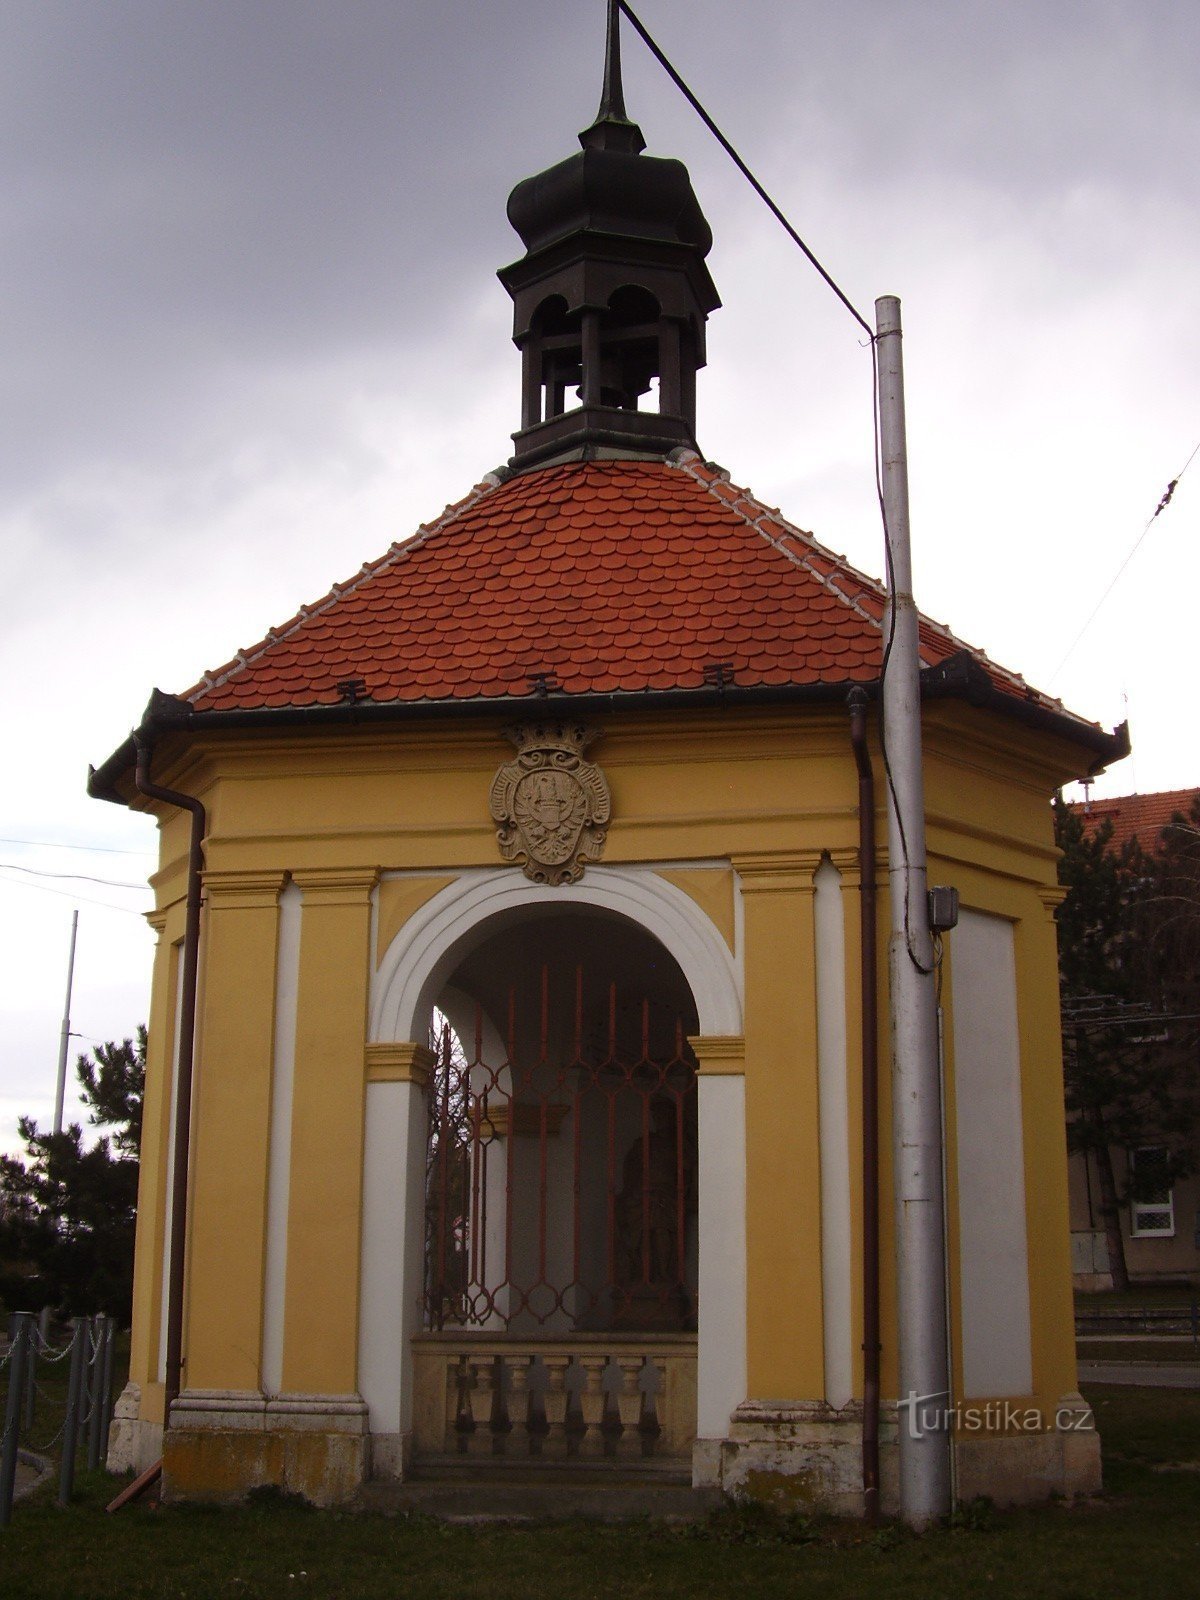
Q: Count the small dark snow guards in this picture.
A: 3